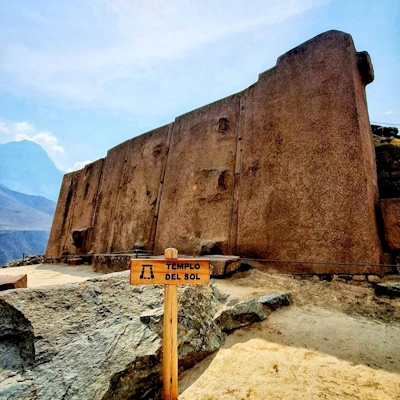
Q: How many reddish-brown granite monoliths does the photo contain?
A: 6